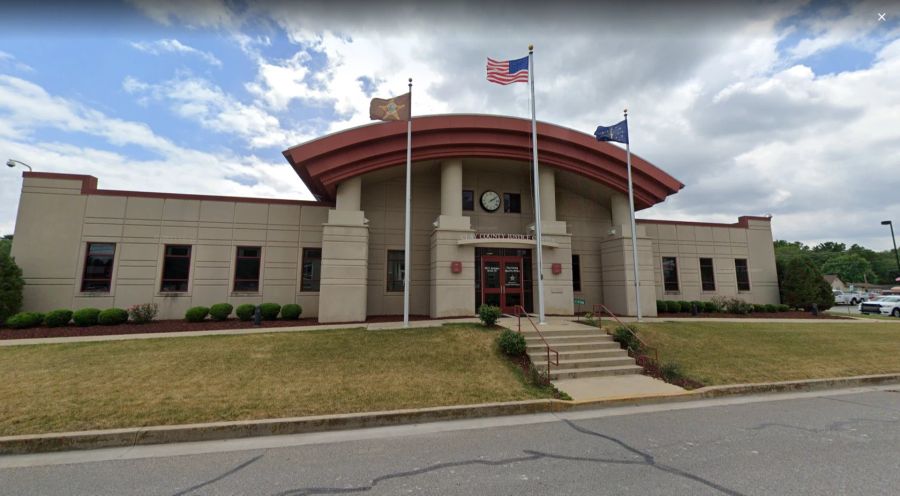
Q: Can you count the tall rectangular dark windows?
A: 9